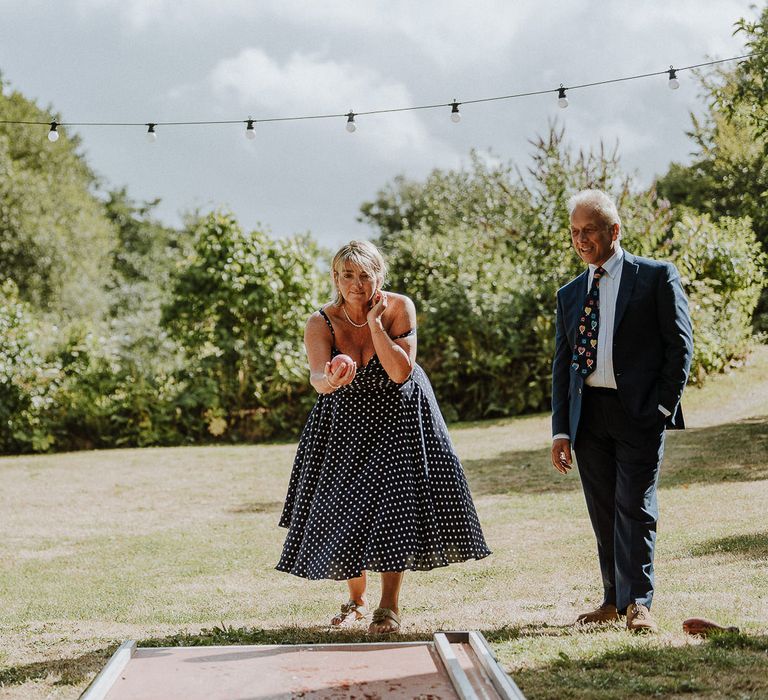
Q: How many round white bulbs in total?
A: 7